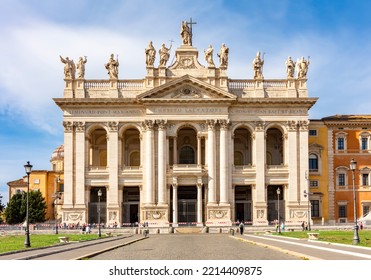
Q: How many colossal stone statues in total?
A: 11